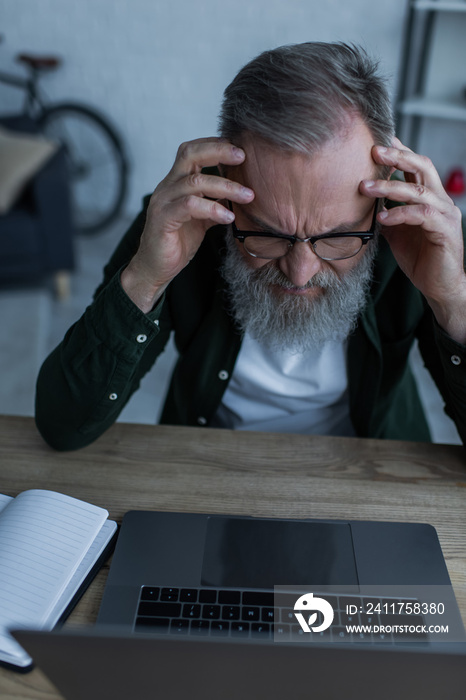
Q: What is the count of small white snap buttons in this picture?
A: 6